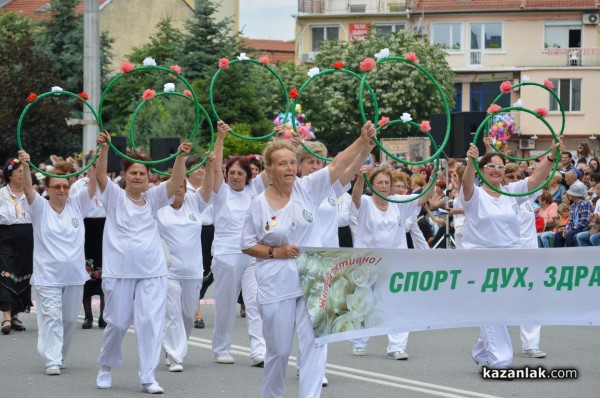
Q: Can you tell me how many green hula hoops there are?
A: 9